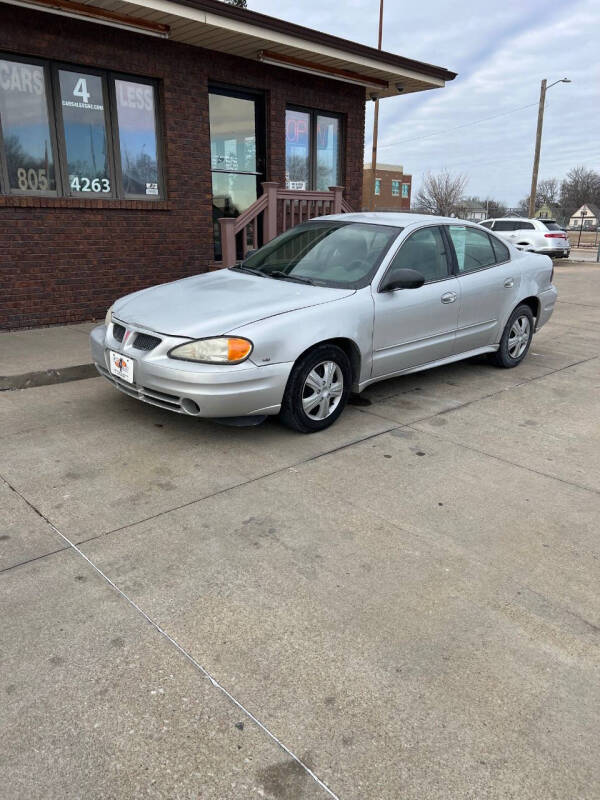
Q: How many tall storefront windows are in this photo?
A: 5